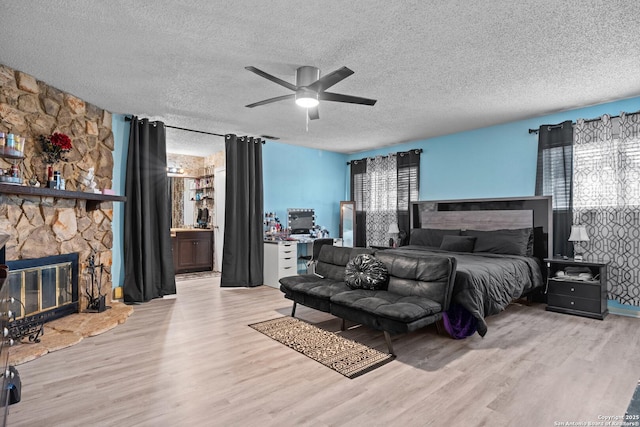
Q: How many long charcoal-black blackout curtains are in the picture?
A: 2